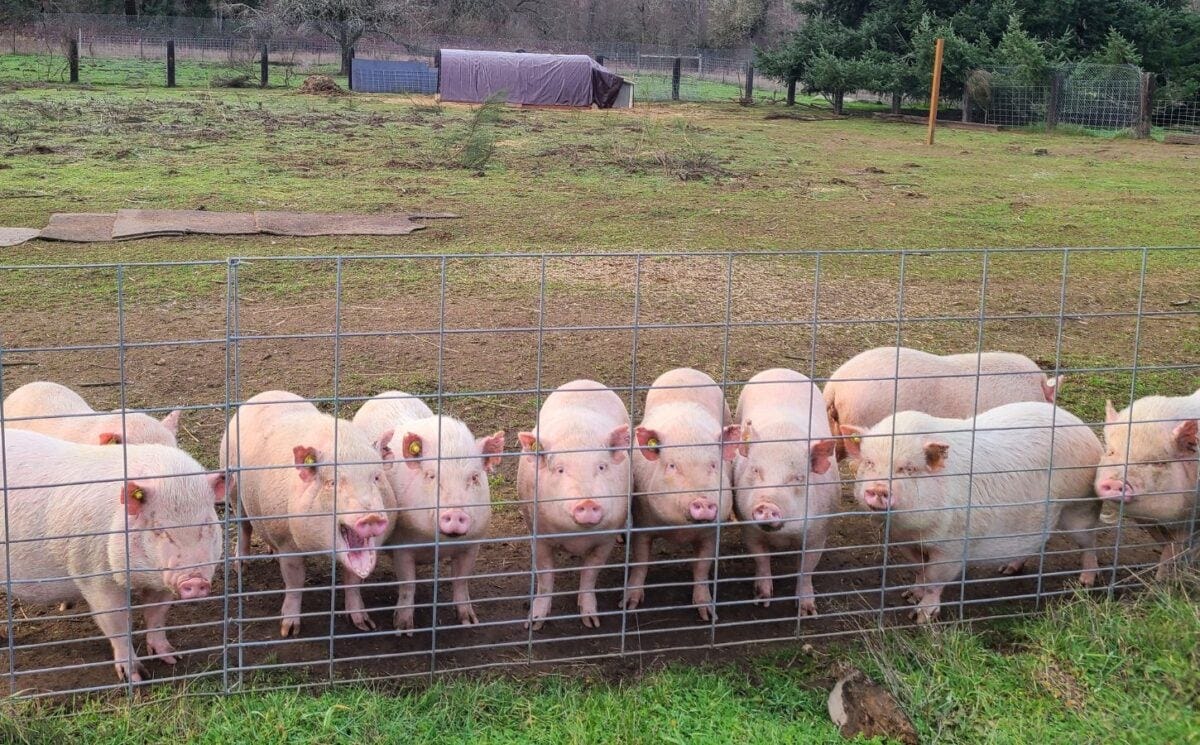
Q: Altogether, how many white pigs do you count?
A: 10